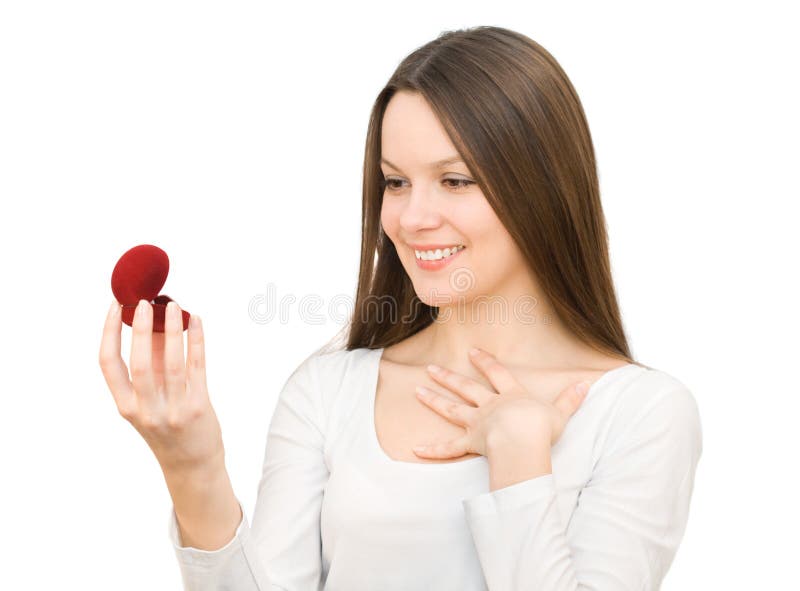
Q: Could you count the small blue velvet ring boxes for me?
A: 0